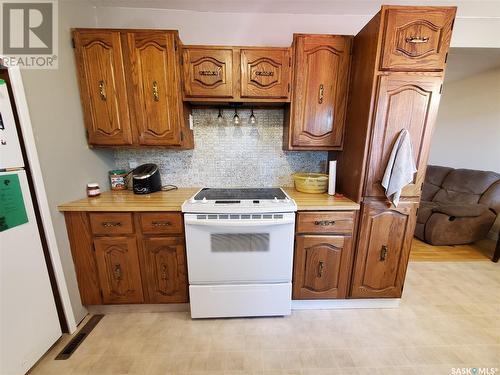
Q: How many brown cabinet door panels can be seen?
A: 11